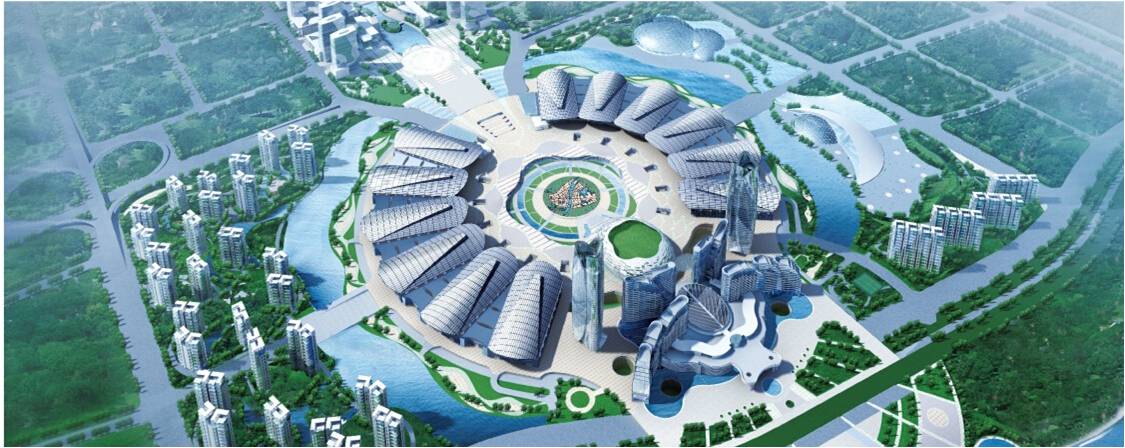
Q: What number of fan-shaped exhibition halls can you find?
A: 12